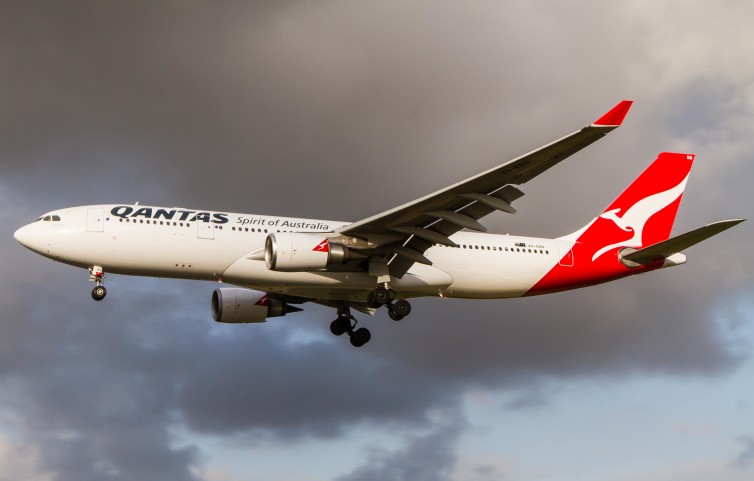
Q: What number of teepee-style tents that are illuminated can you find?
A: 0